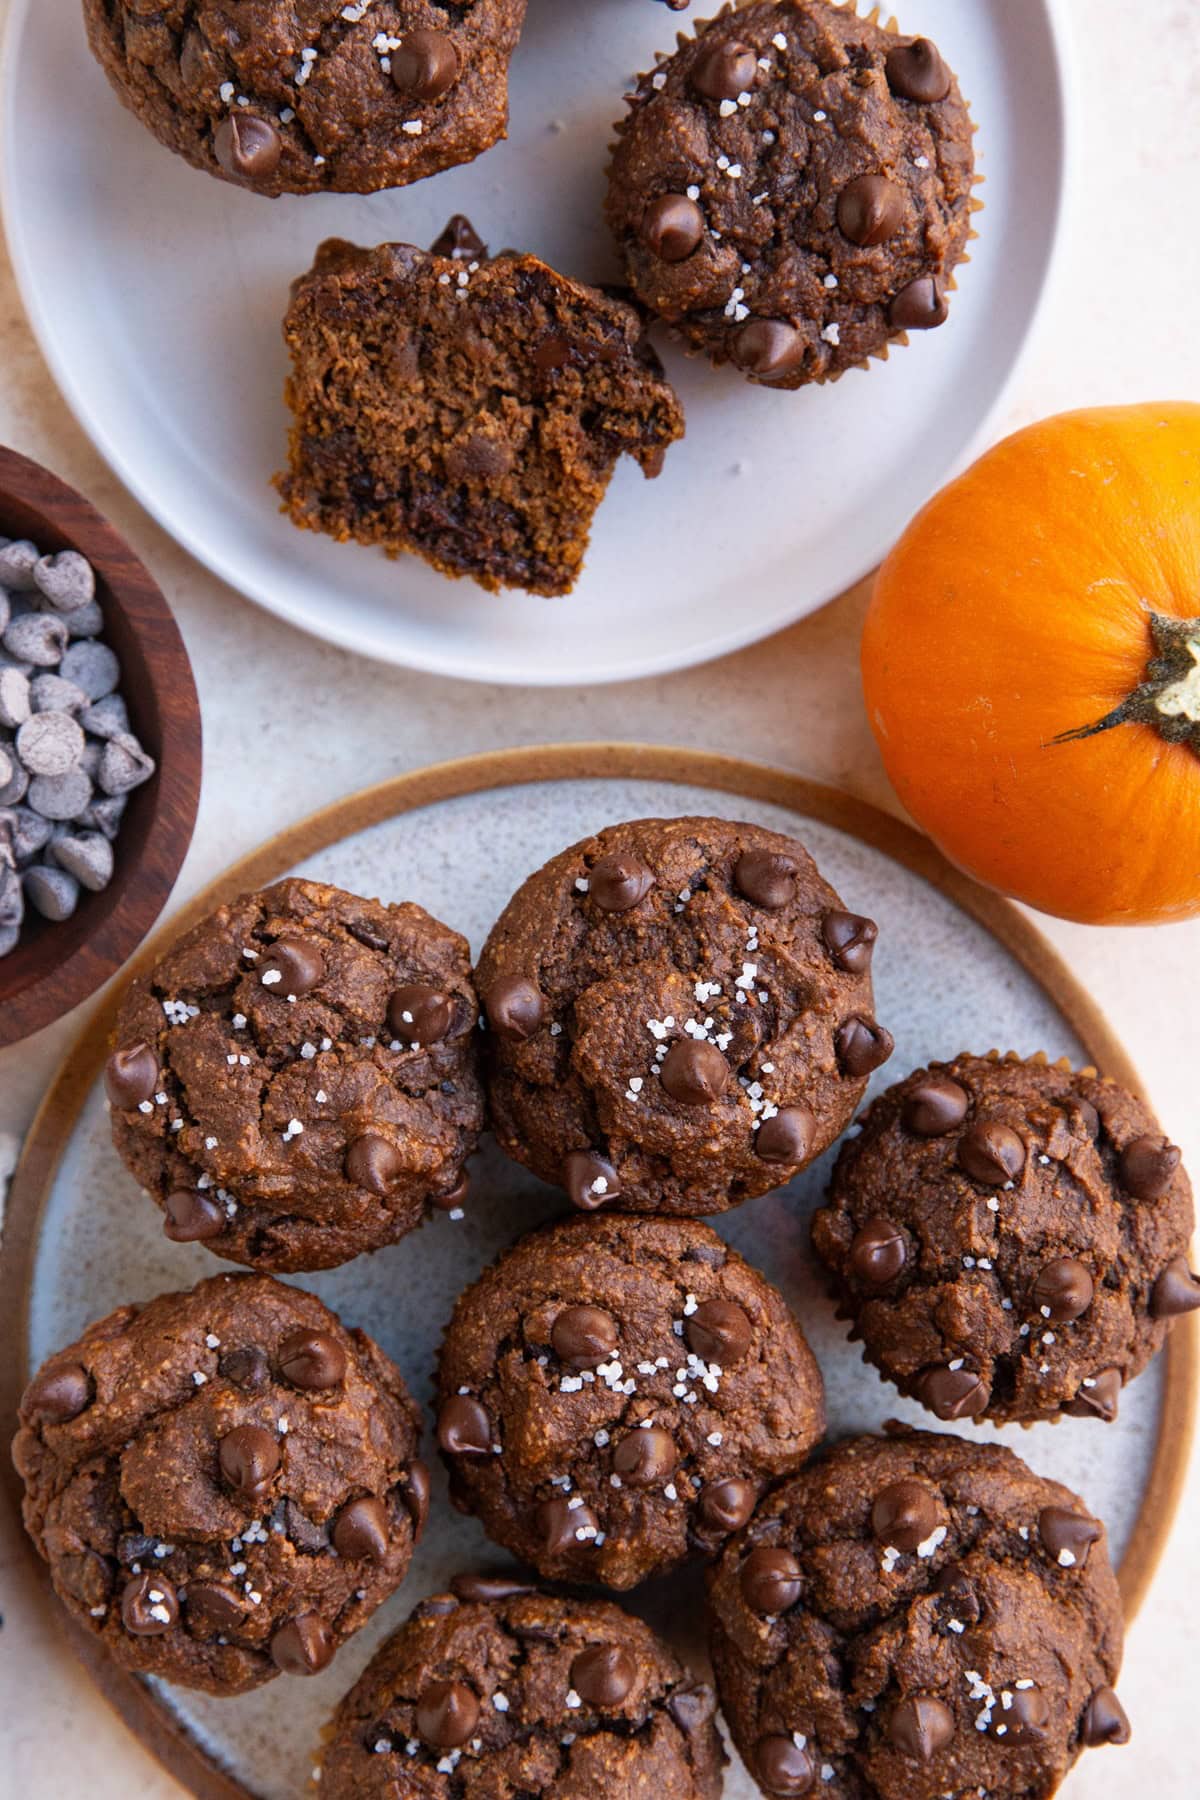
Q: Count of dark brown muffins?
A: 10